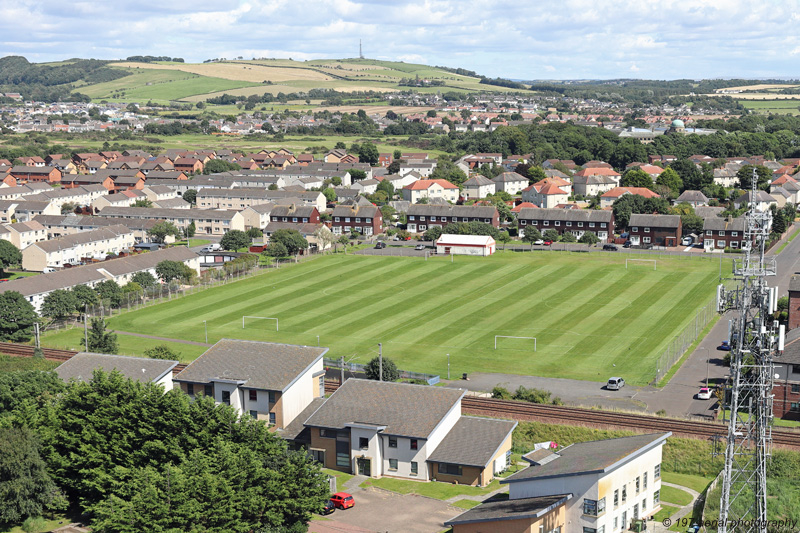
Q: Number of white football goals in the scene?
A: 4